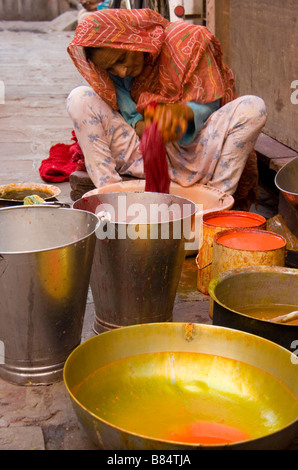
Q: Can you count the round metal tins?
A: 2